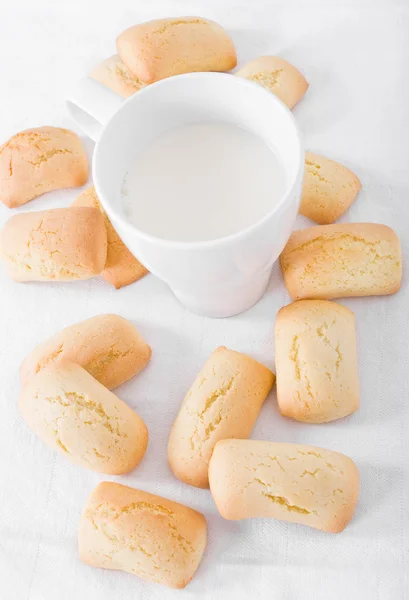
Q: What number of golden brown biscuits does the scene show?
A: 14